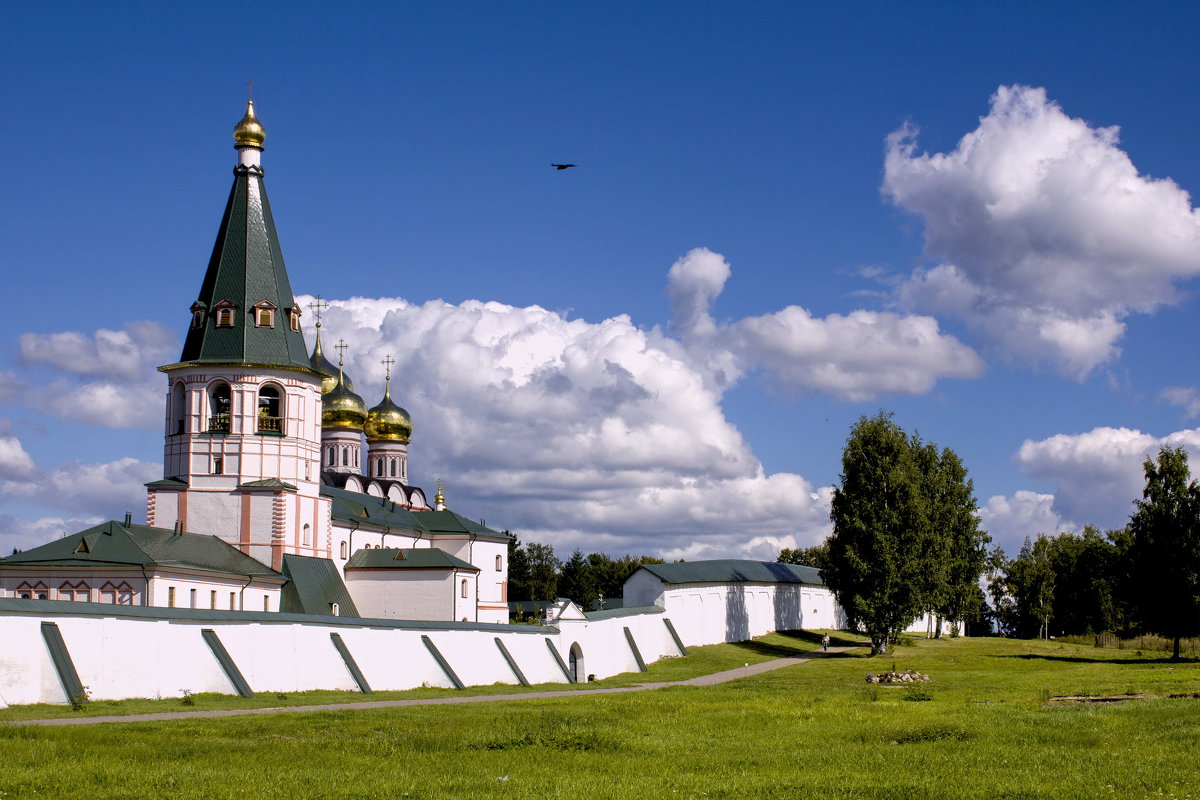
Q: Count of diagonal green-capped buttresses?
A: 8